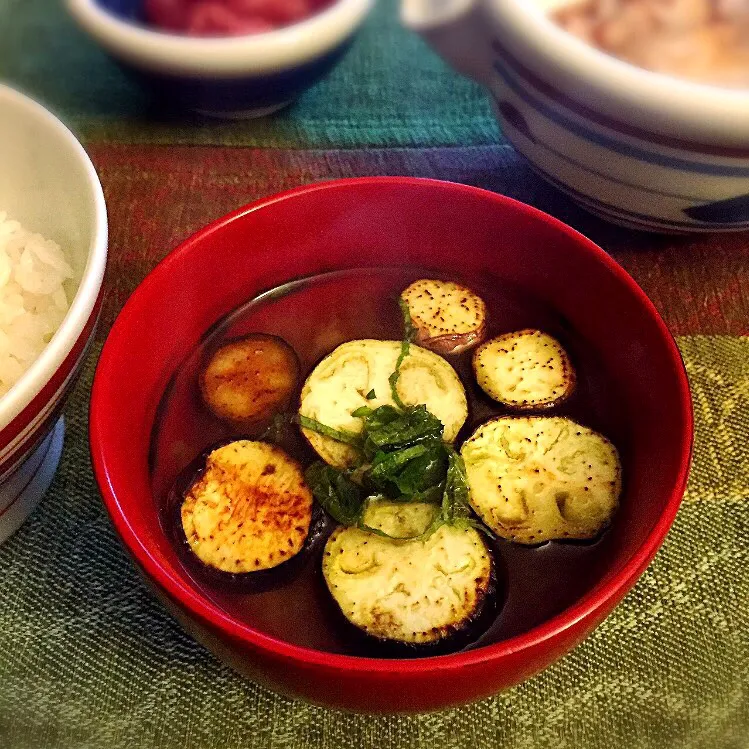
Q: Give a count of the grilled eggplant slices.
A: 7